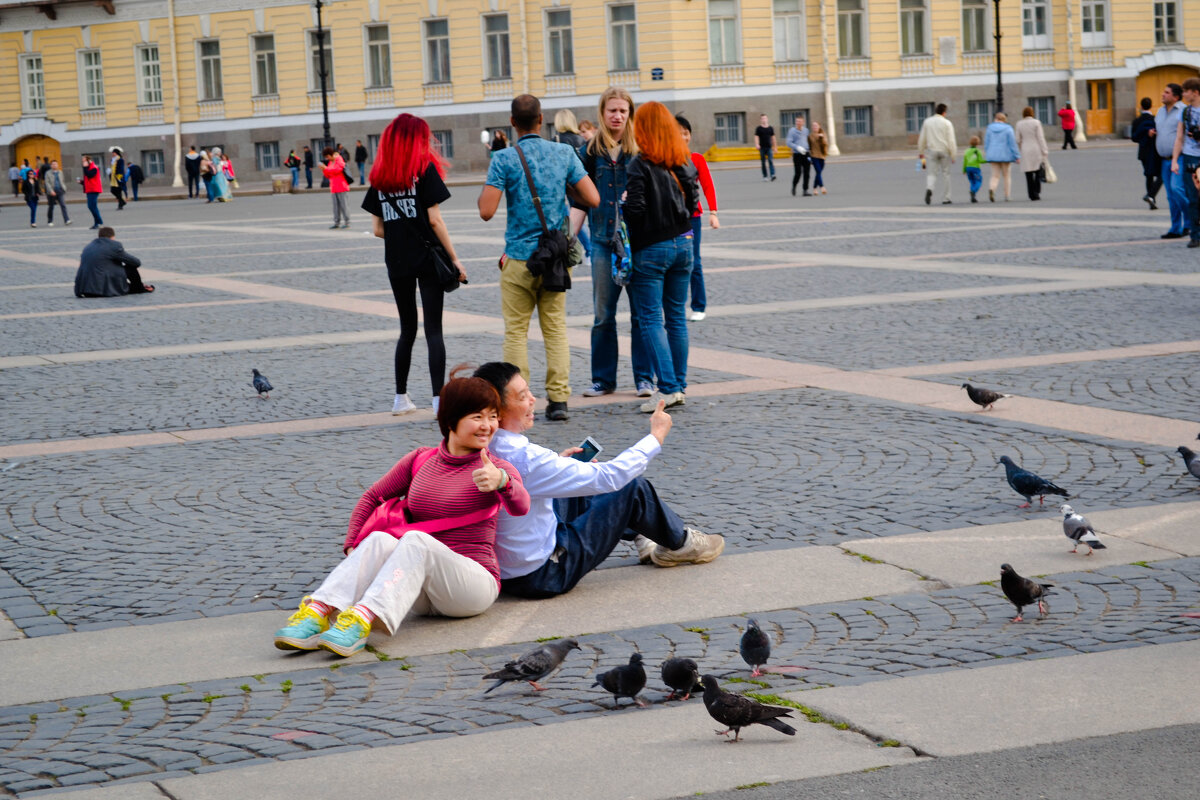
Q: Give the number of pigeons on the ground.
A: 11